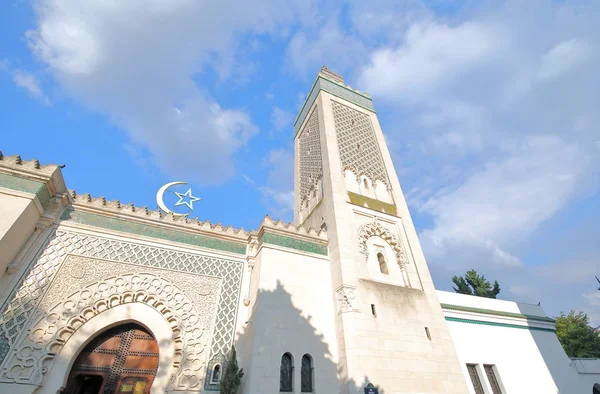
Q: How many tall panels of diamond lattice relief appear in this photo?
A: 2